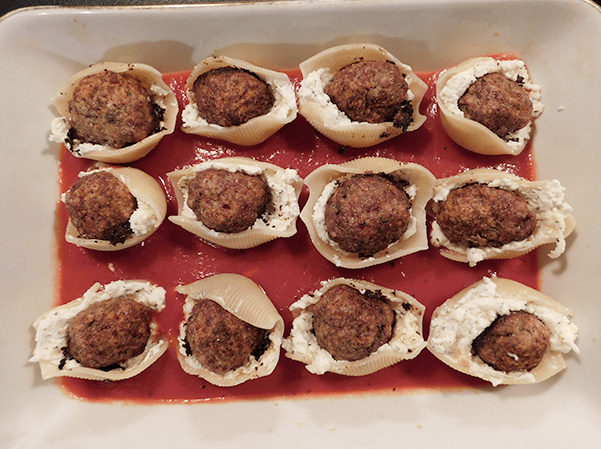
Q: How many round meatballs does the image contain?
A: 12